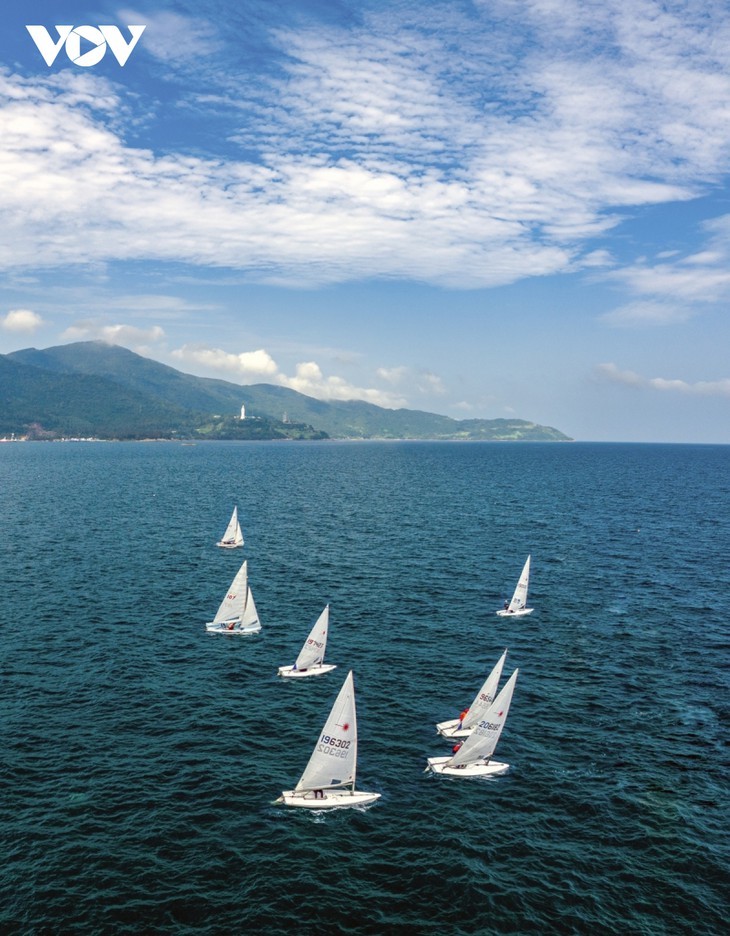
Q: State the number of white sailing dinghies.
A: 7